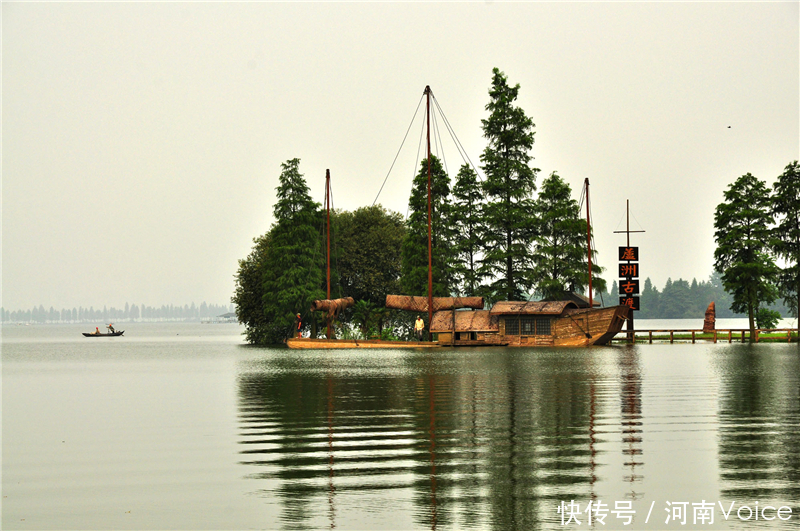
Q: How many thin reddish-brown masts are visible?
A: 3